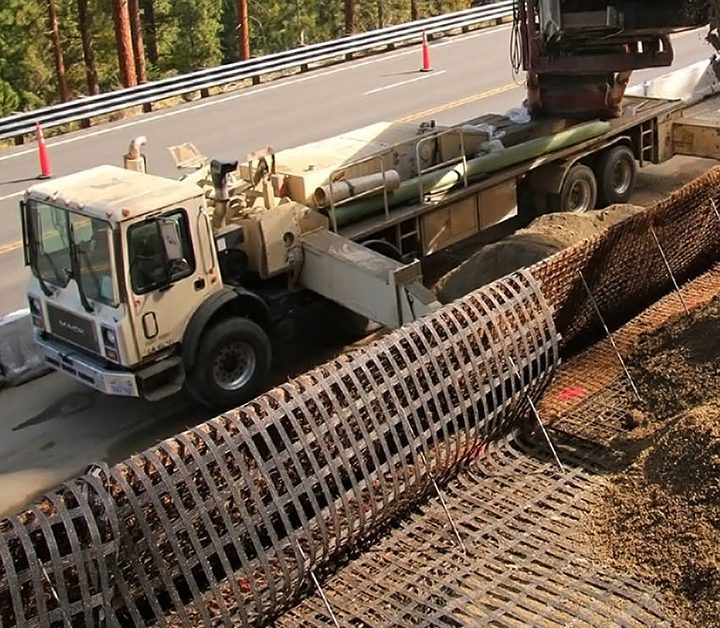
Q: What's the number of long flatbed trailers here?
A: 1